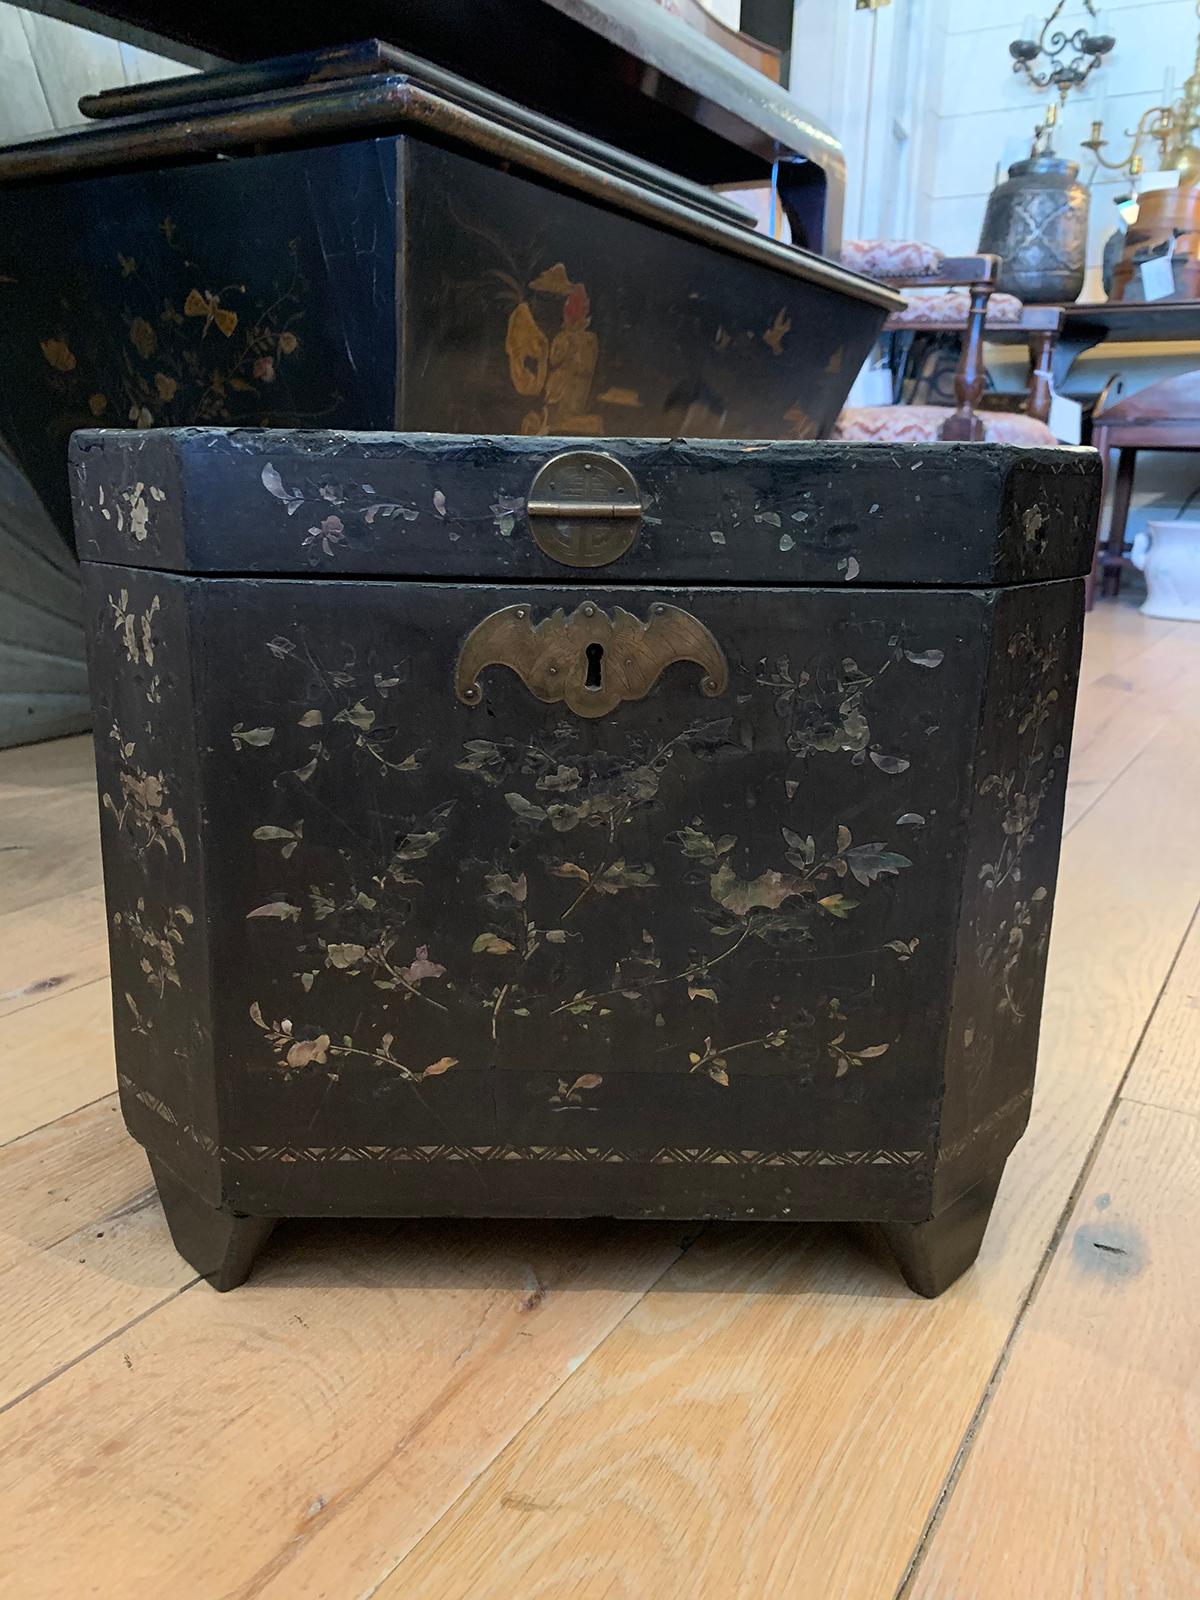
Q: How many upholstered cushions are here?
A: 3